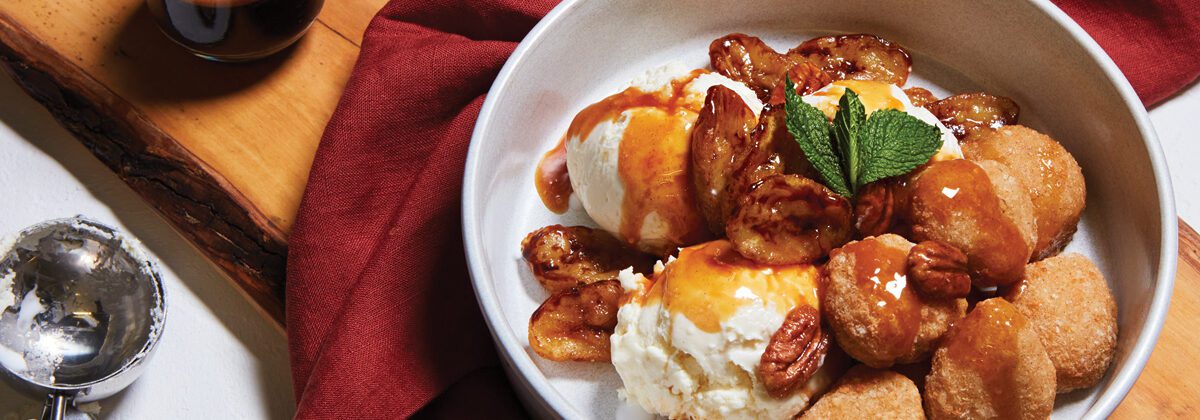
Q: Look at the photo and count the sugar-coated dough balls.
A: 6